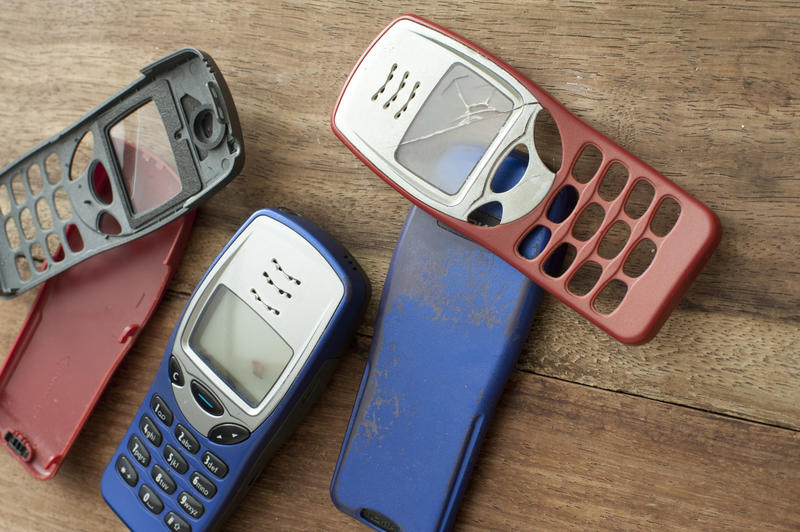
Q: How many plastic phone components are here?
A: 4